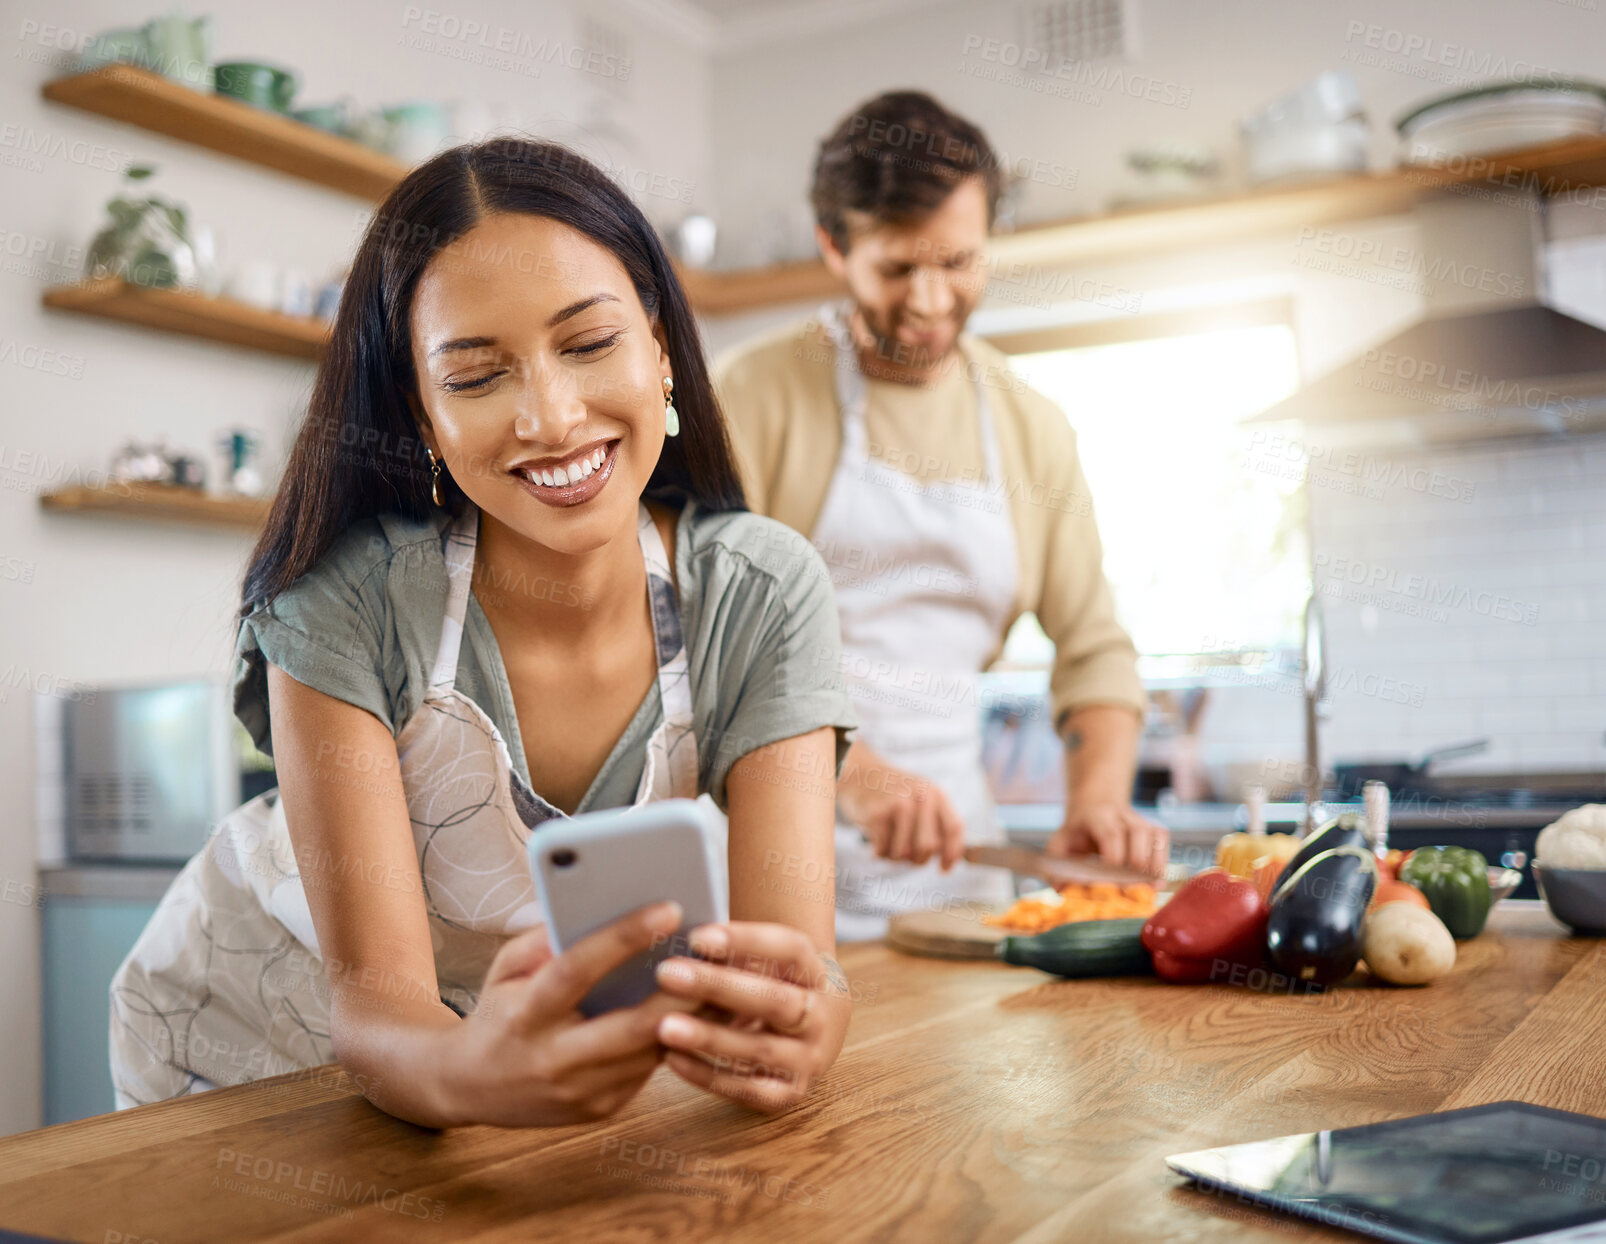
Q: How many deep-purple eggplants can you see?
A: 2